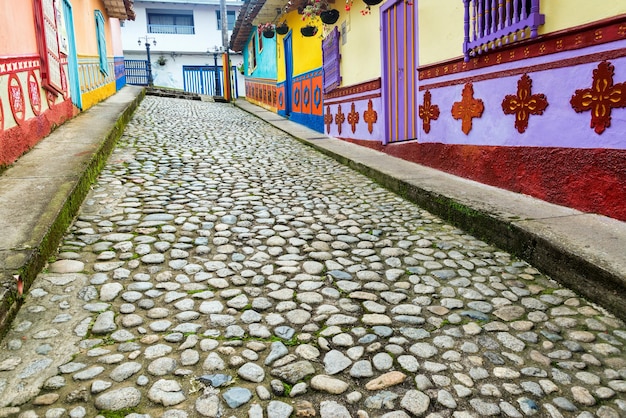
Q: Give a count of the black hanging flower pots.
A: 5